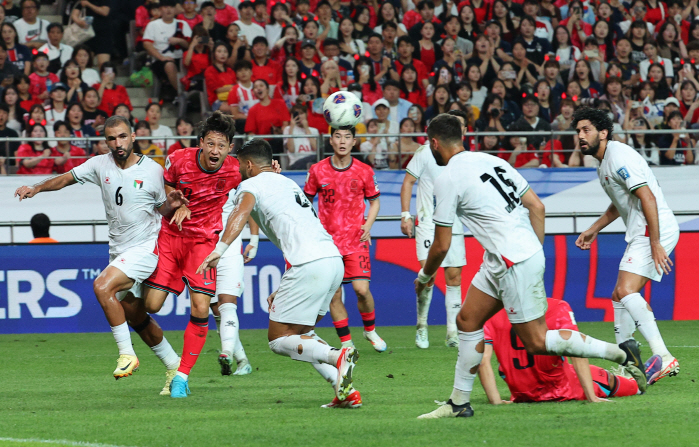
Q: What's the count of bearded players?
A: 4